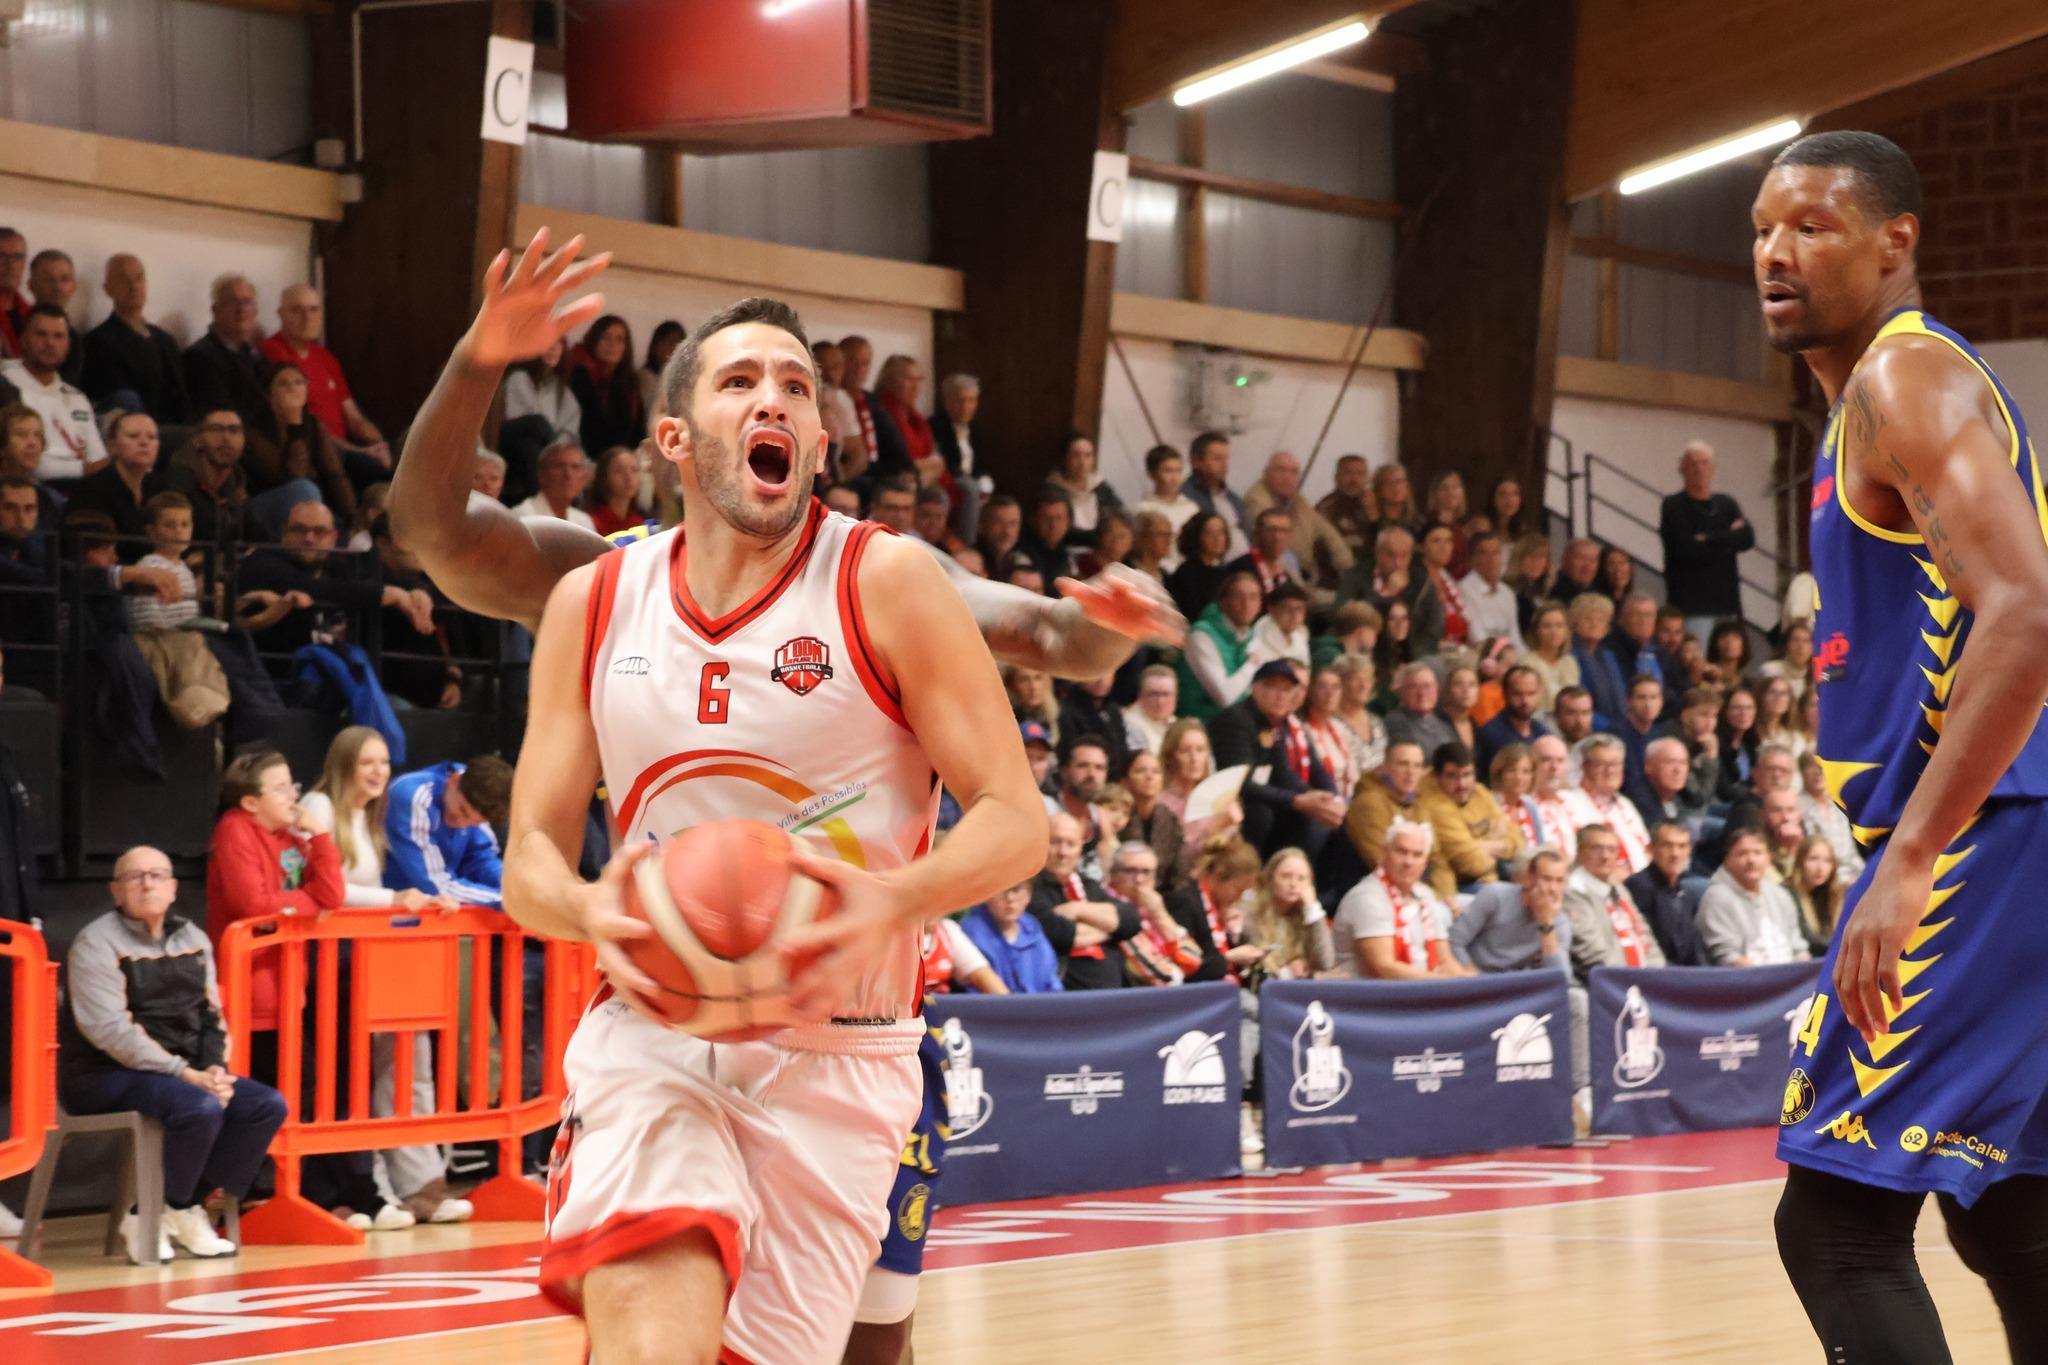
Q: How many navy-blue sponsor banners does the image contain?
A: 3